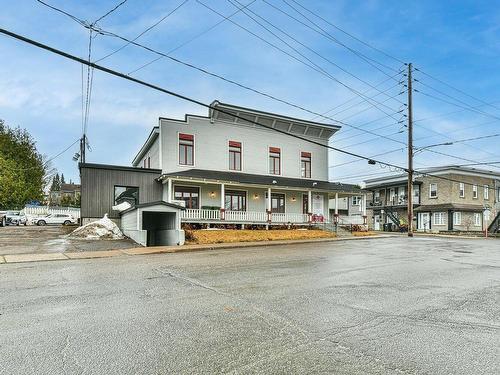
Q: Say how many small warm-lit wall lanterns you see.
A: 3